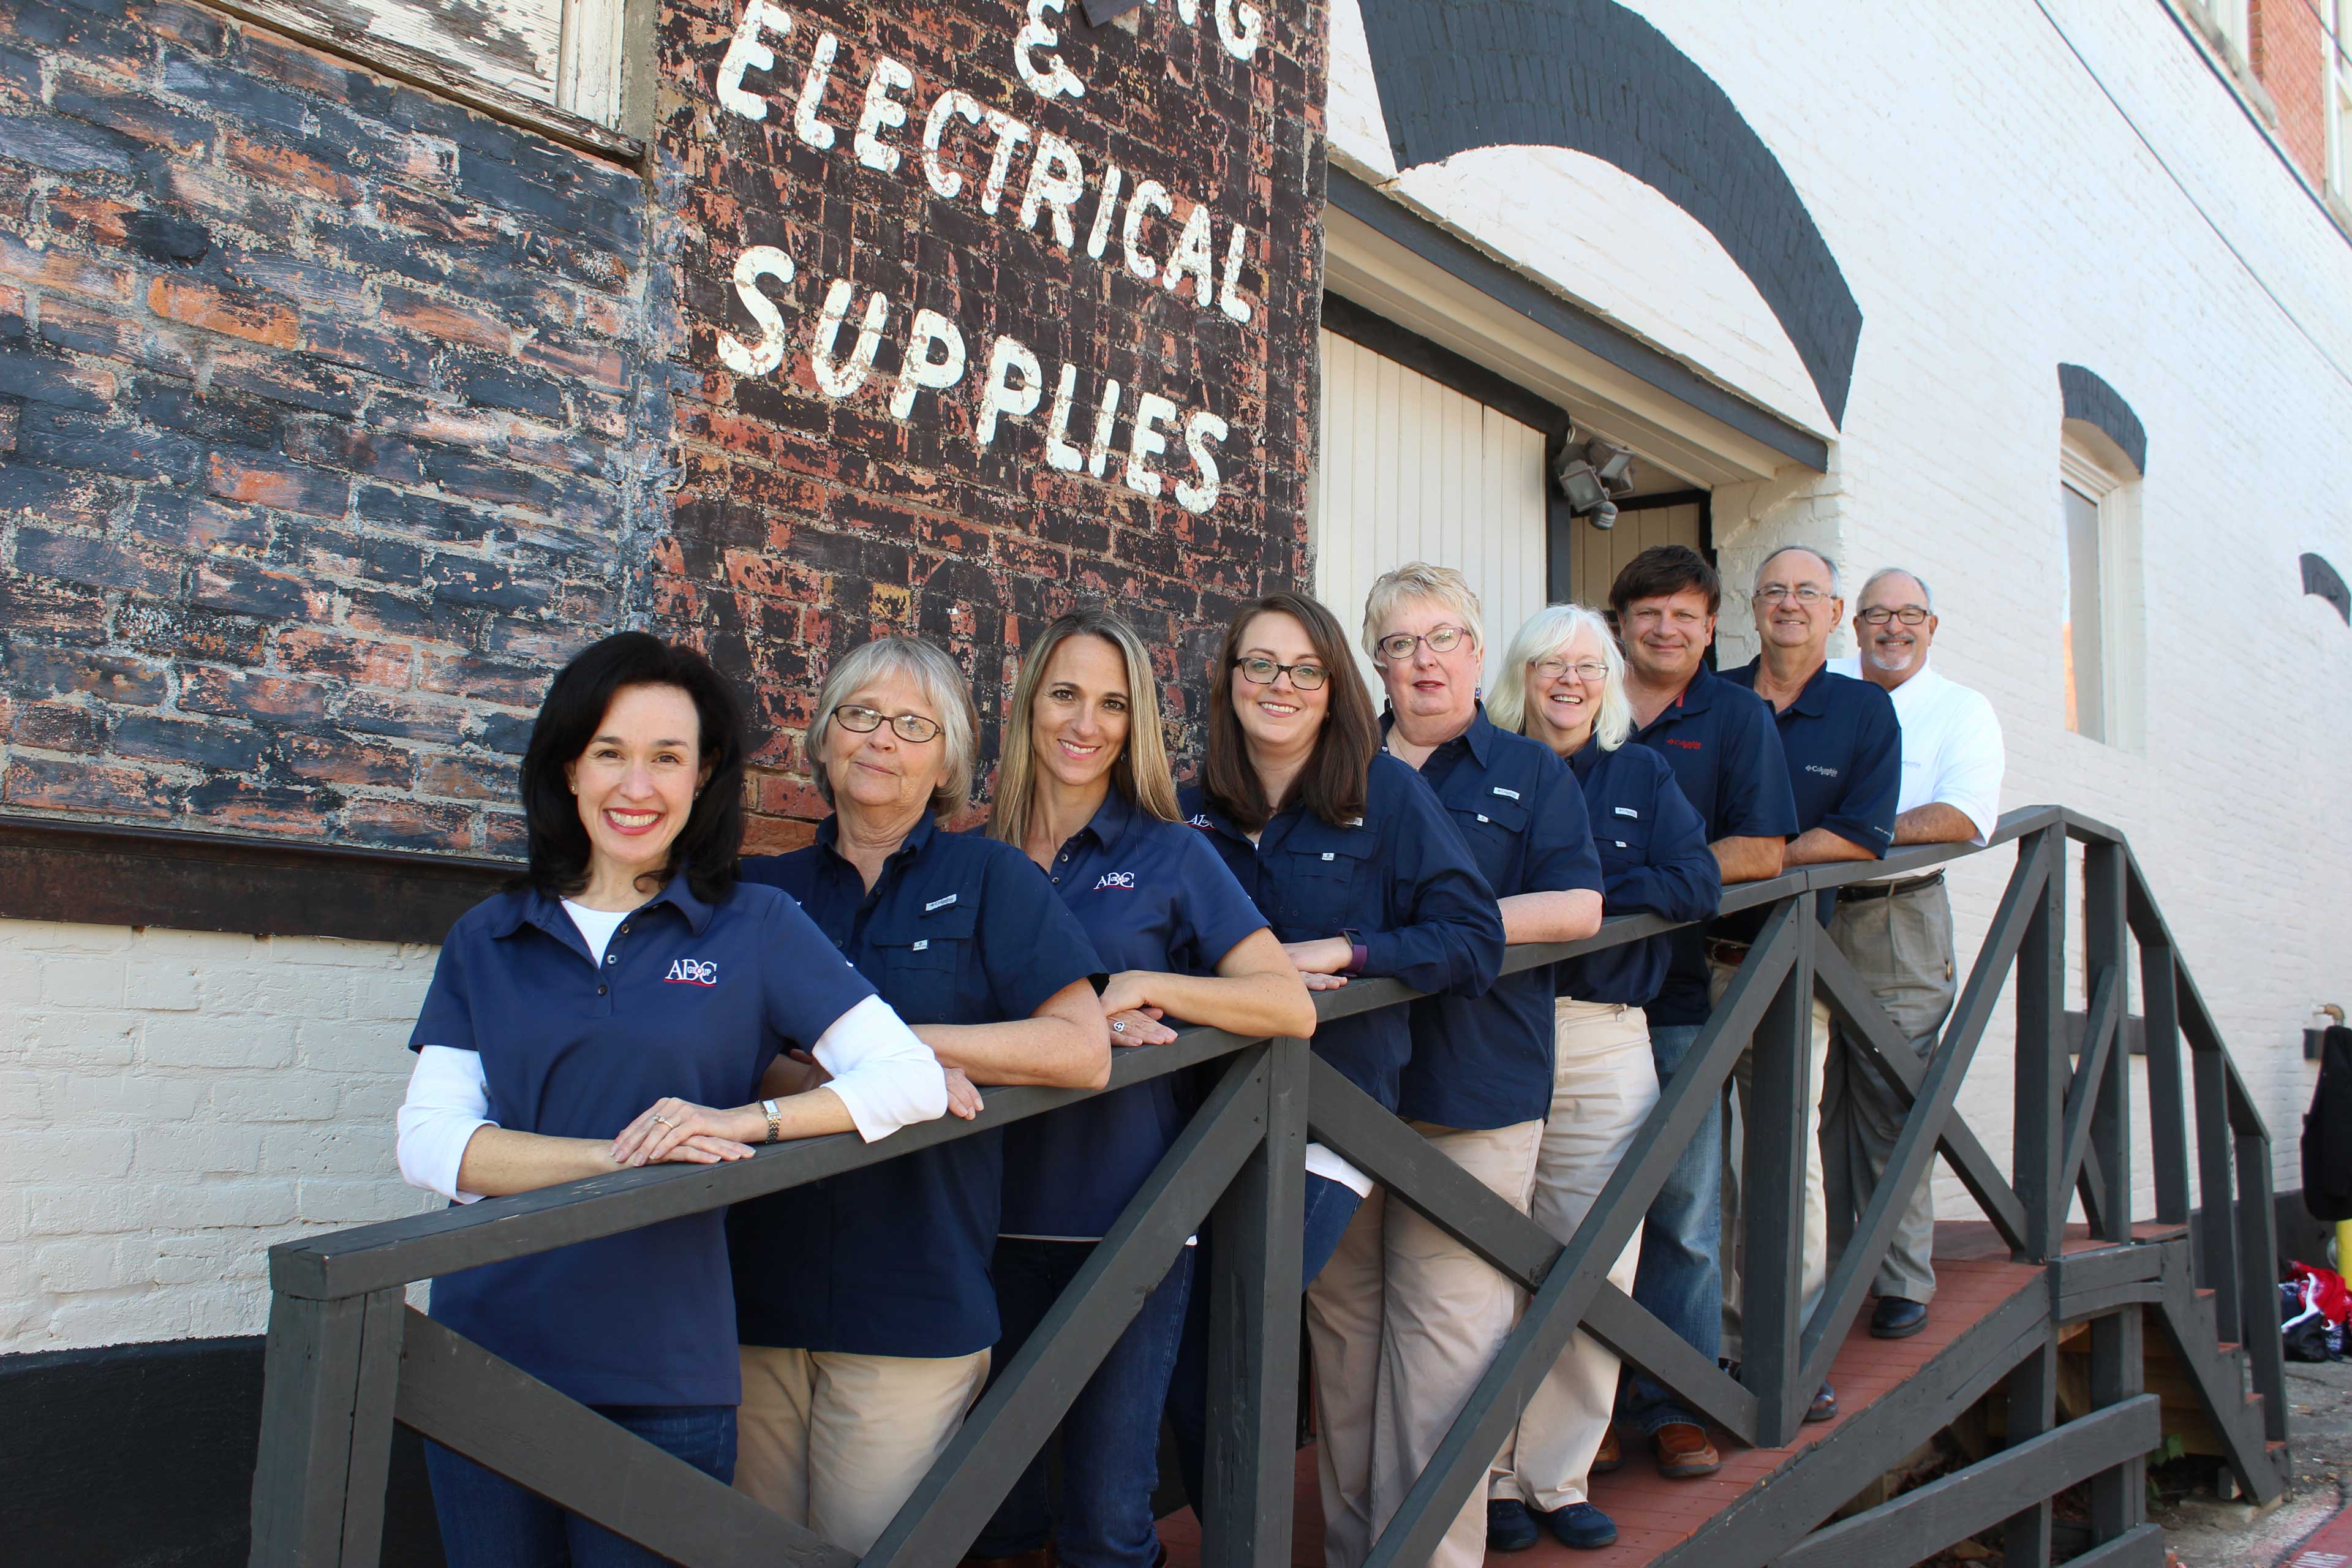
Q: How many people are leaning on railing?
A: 9